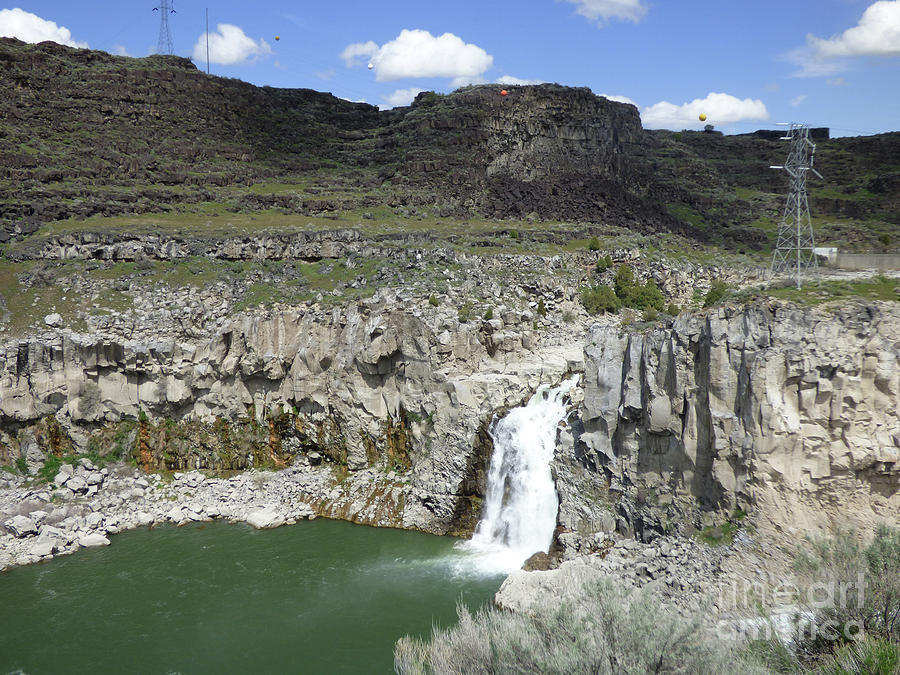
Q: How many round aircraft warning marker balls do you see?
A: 4